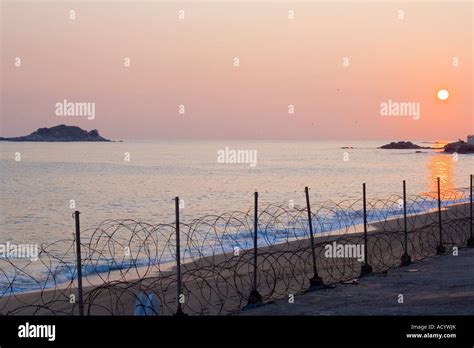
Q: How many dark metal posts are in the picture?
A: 8